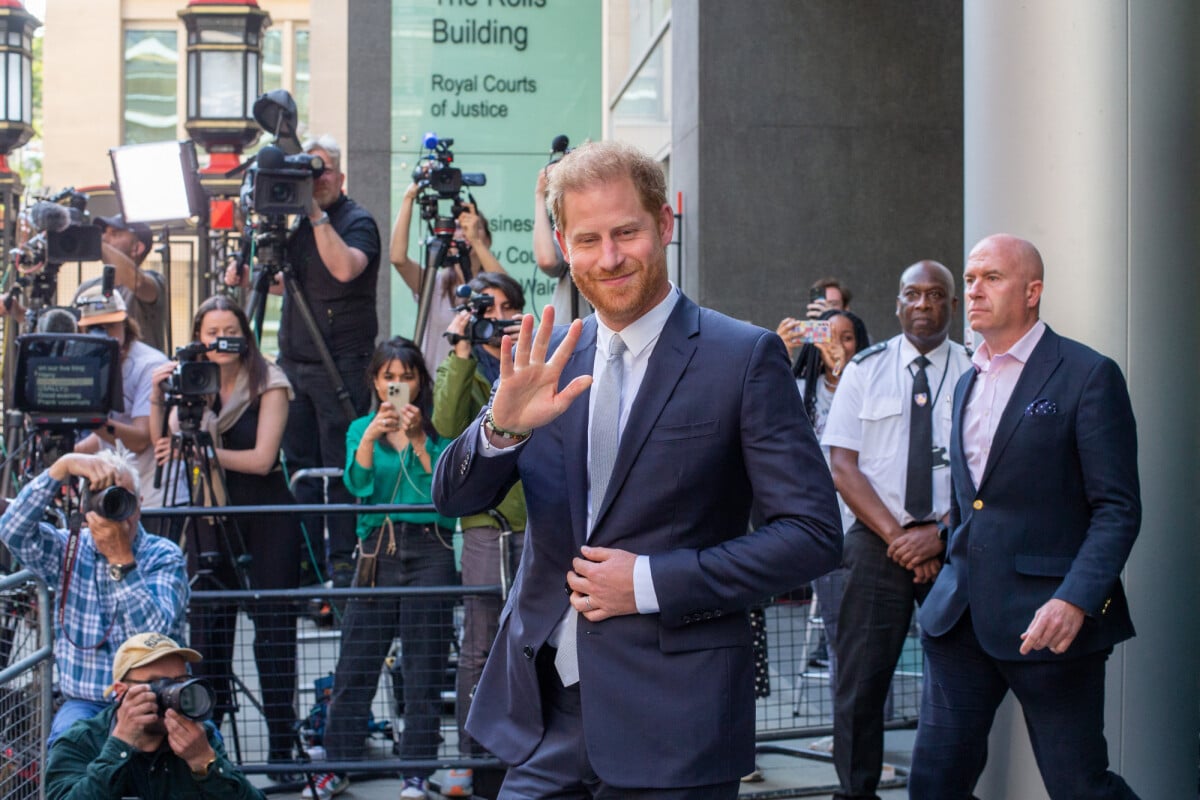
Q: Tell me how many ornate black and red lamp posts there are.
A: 2